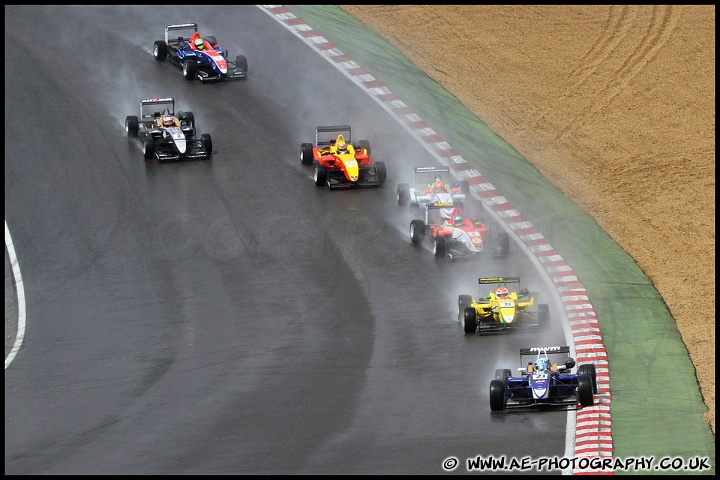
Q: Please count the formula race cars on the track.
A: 7